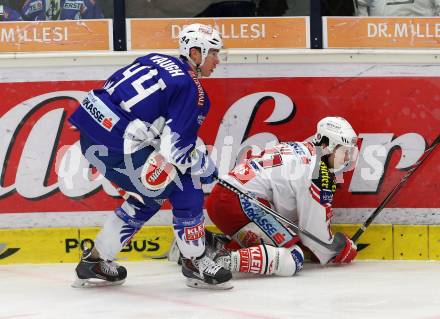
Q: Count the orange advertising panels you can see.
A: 3